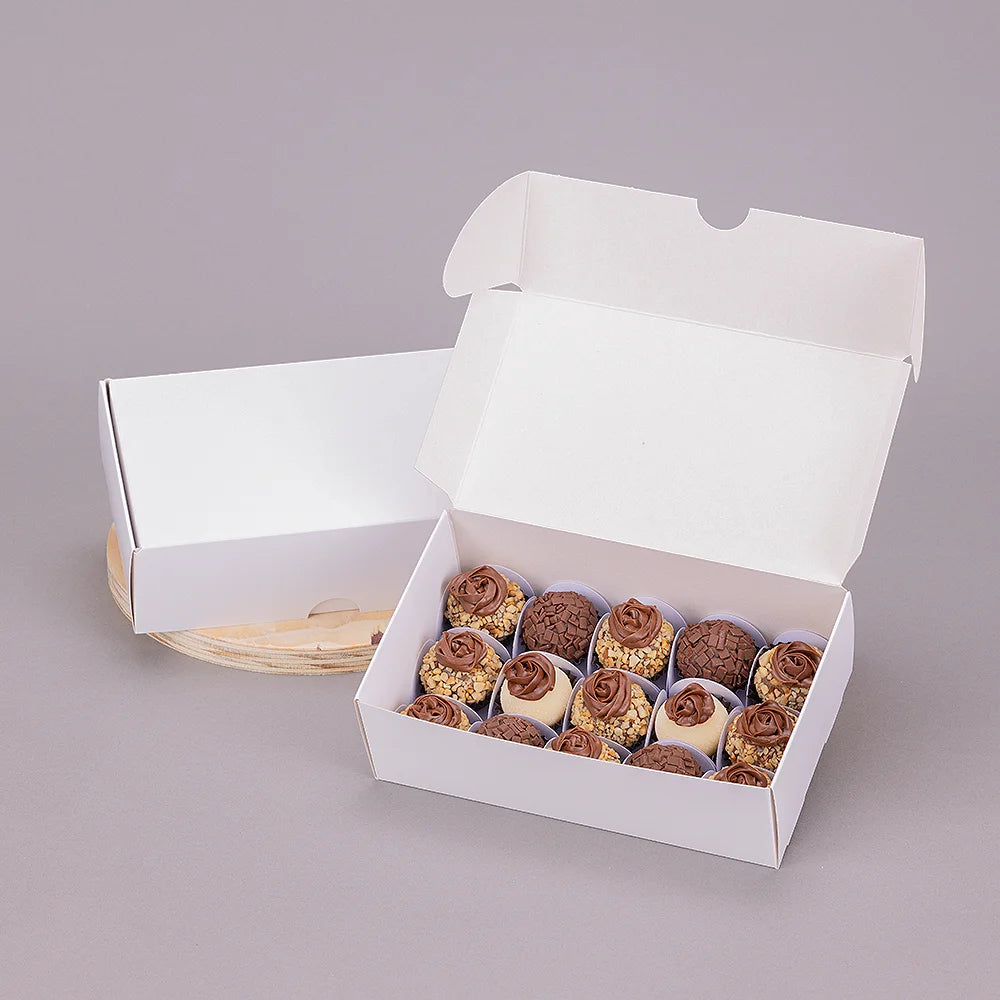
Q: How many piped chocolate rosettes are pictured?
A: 11